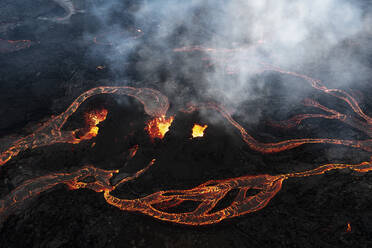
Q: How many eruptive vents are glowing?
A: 3